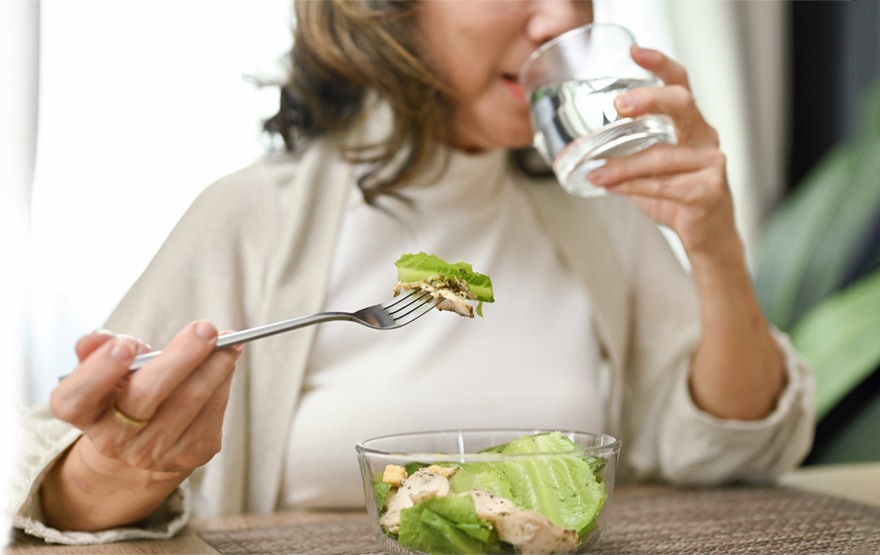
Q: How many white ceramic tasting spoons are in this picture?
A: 0